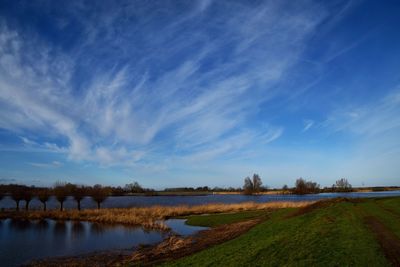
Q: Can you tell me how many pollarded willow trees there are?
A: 6